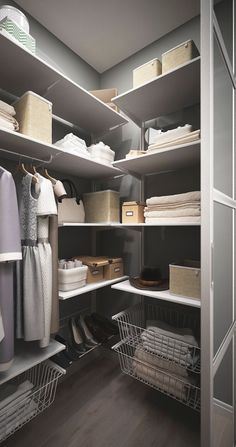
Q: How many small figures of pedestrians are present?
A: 0